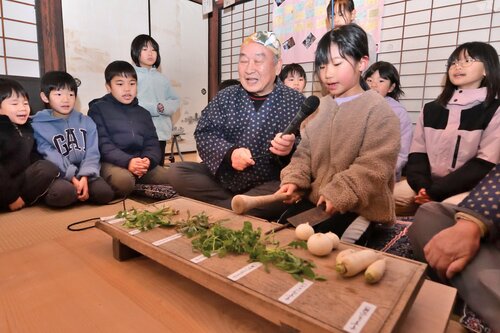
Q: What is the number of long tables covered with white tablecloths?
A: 0